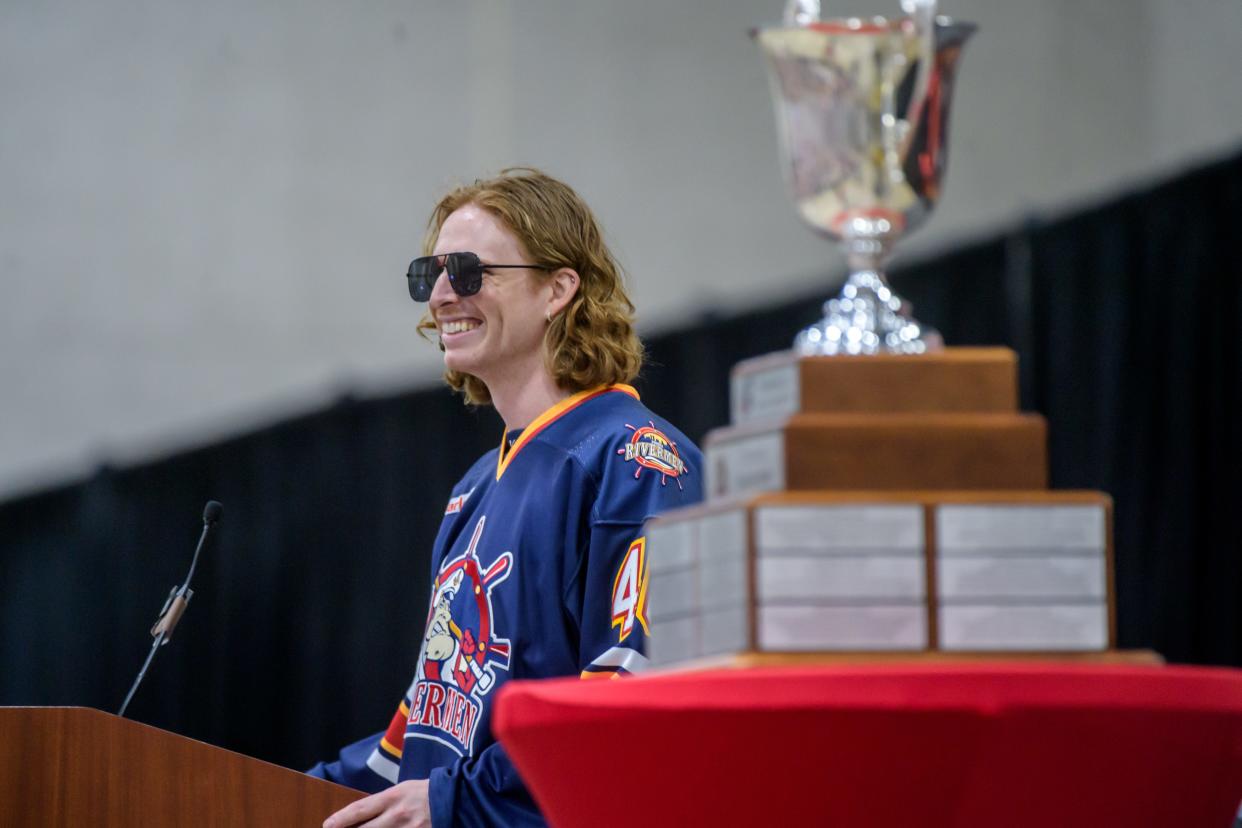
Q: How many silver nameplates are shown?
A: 14